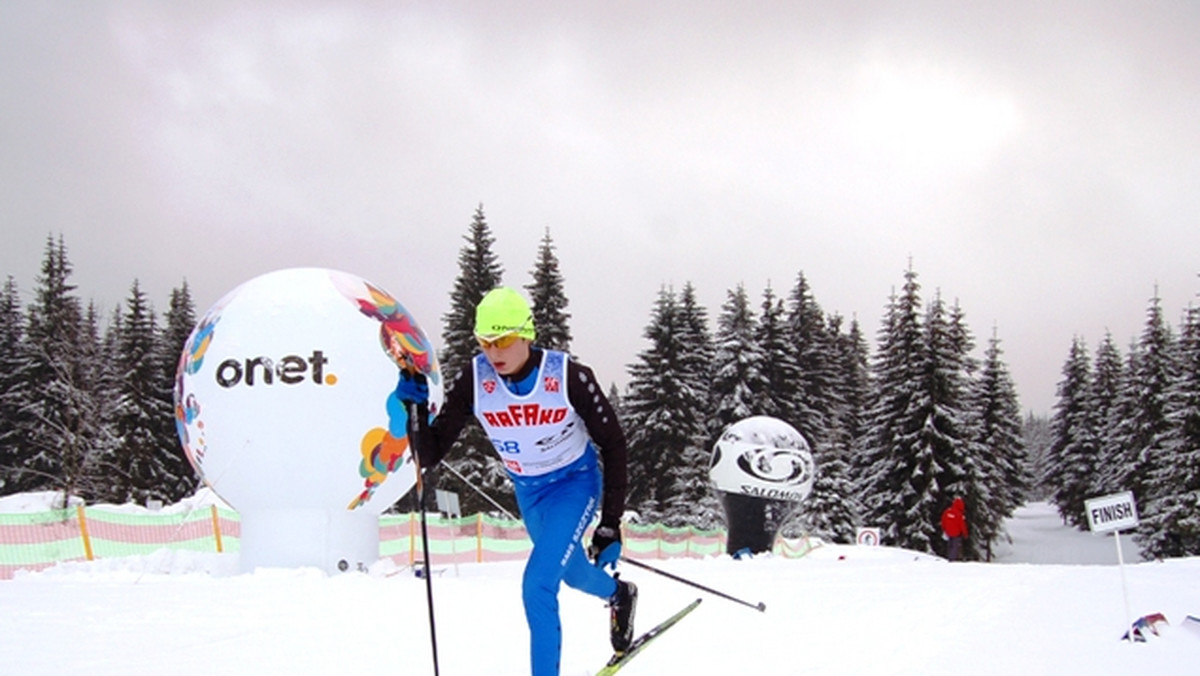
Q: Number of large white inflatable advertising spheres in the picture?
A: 2